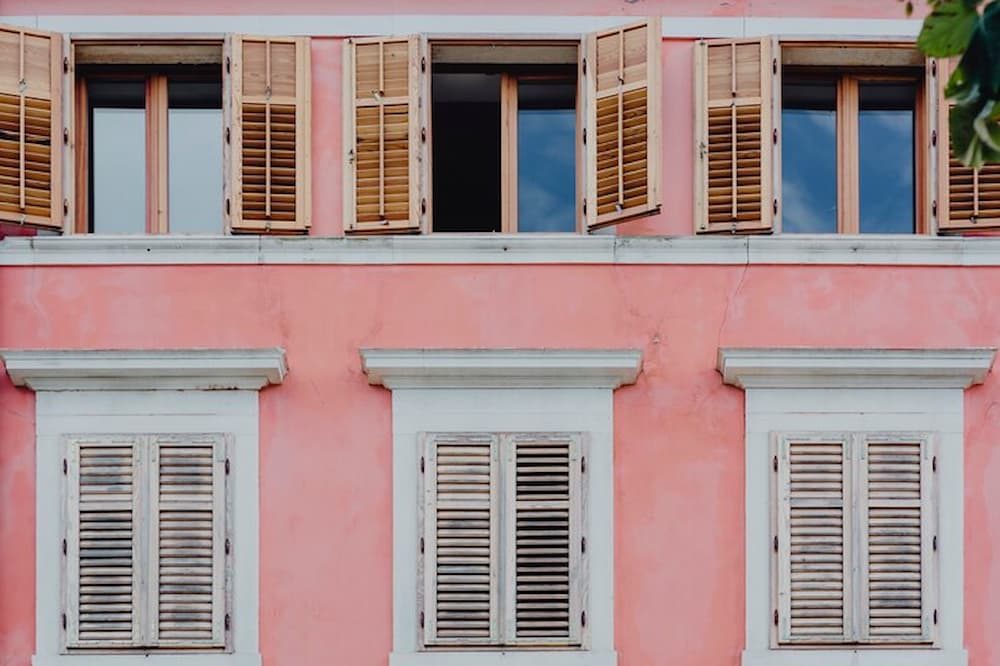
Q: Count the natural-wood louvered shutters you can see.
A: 6